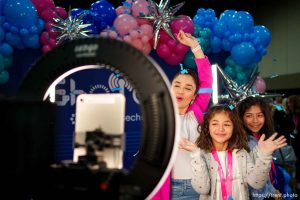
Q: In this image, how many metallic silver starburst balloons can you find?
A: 3